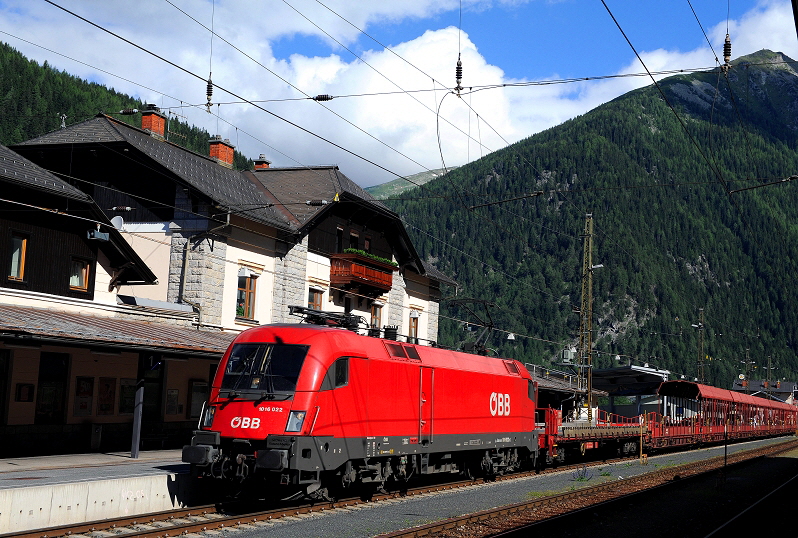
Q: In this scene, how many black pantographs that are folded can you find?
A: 1